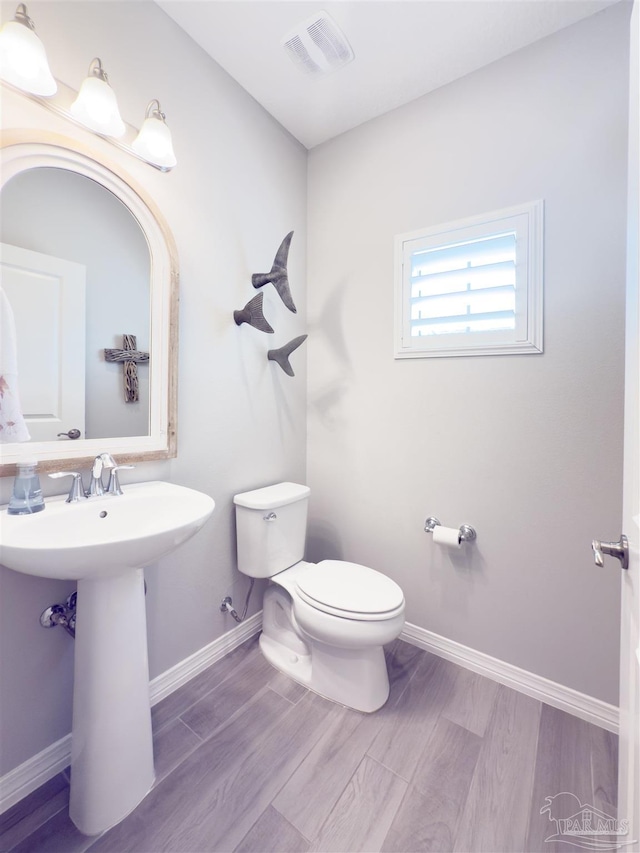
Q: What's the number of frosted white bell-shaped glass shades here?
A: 3